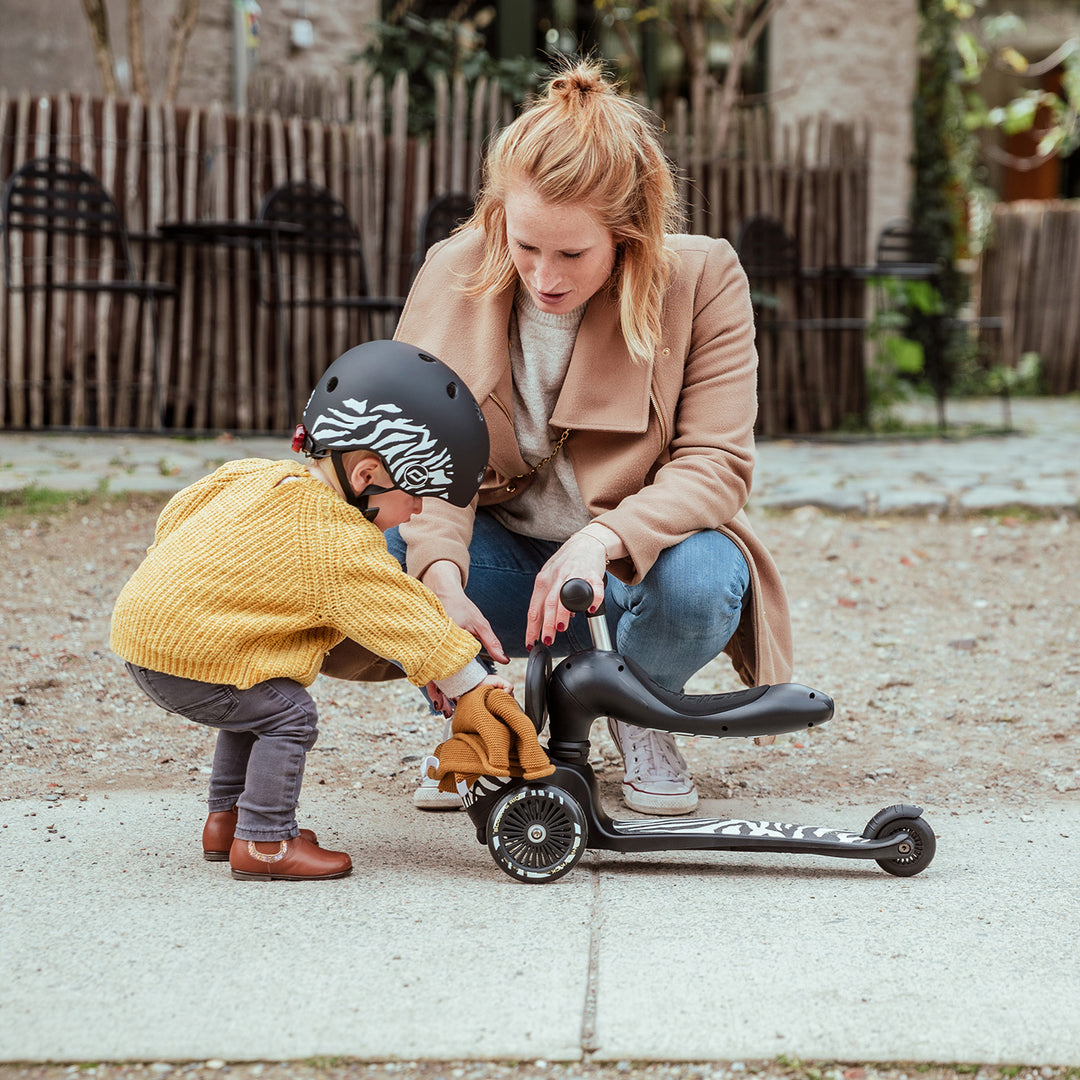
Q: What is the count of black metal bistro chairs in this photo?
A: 5